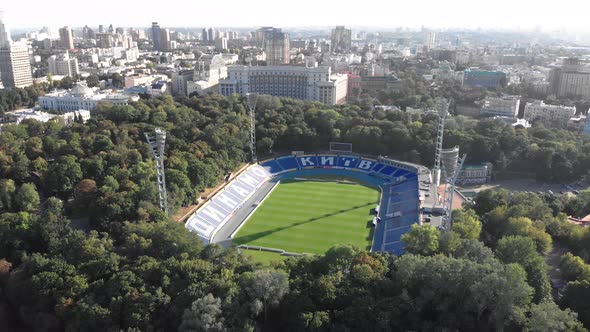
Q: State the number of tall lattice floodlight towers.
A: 4